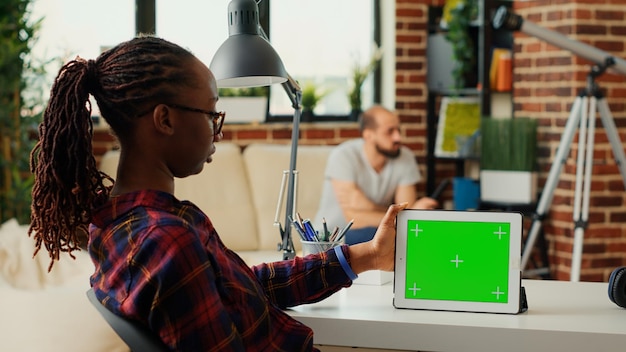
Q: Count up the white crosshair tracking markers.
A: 5